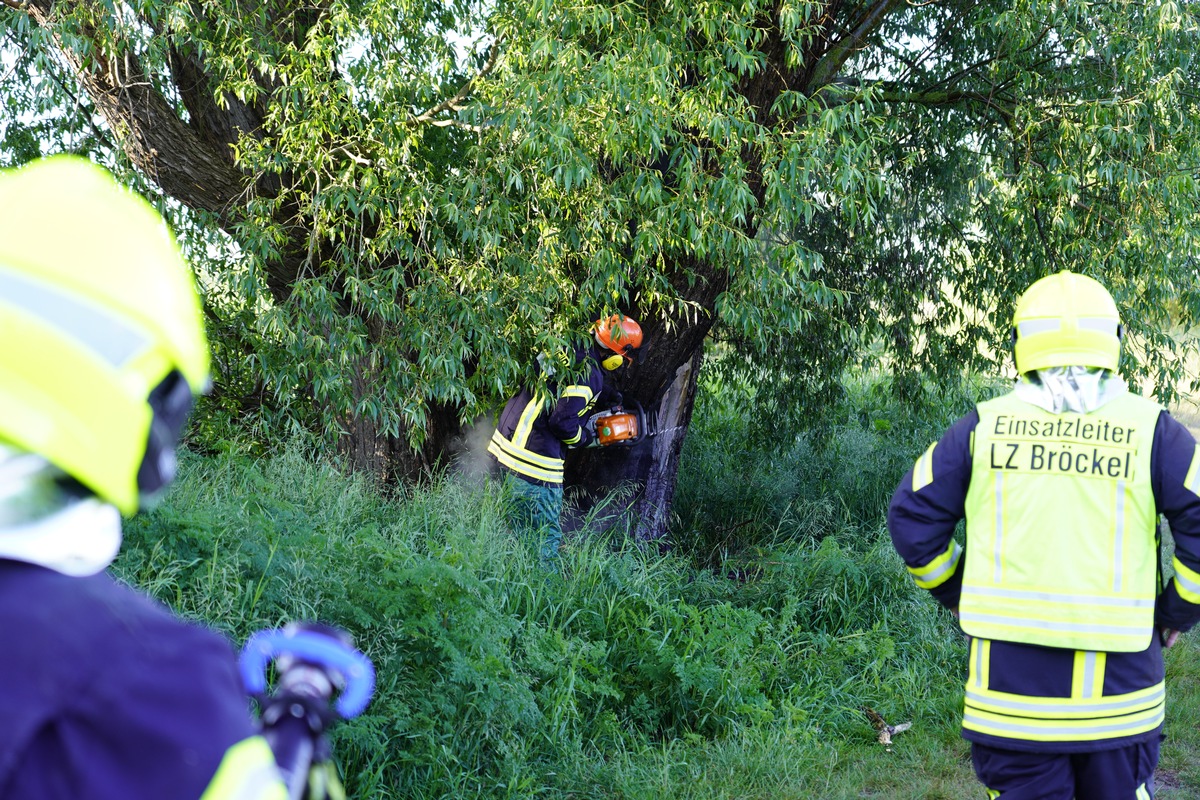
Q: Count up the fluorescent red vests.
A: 0